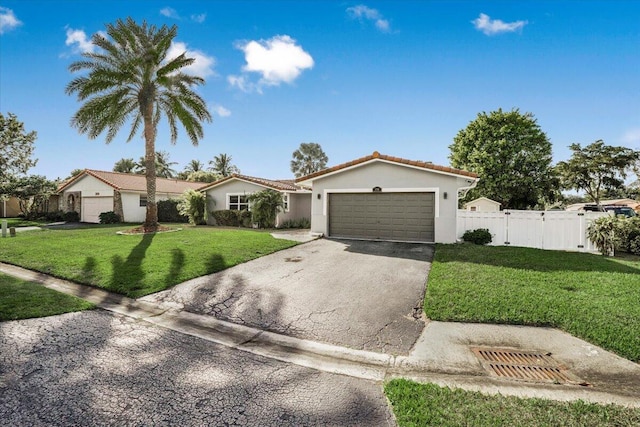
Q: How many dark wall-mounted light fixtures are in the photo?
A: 2